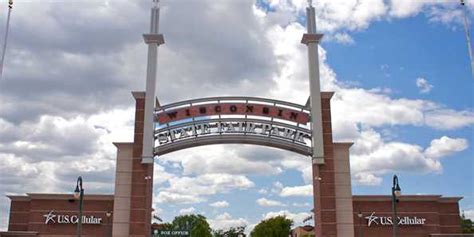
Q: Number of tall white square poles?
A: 2